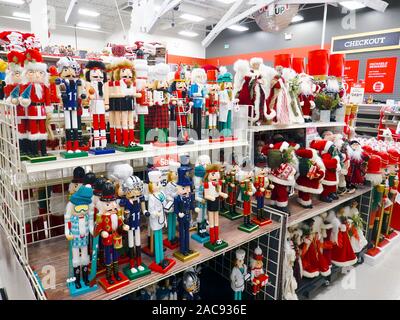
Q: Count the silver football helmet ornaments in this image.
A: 3